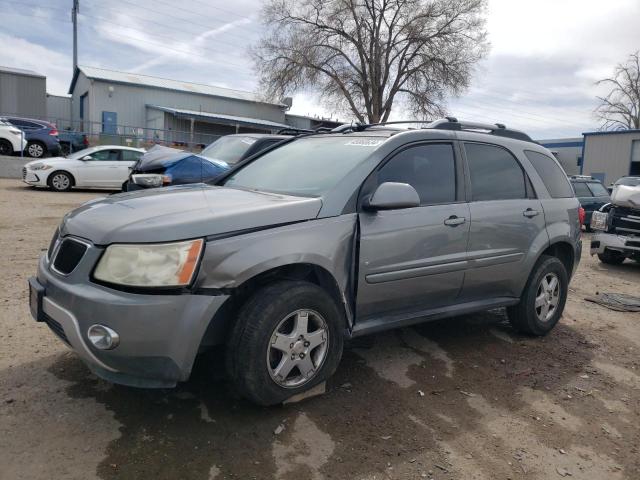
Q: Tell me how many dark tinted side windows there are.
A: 3